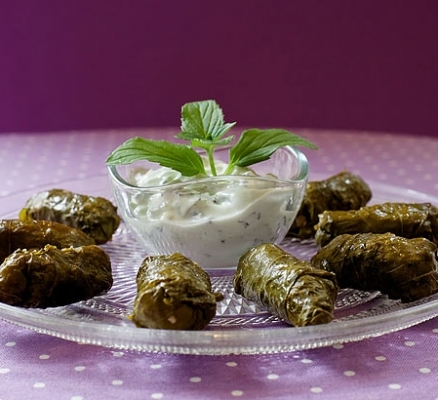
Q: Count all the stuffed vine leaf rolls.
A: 8